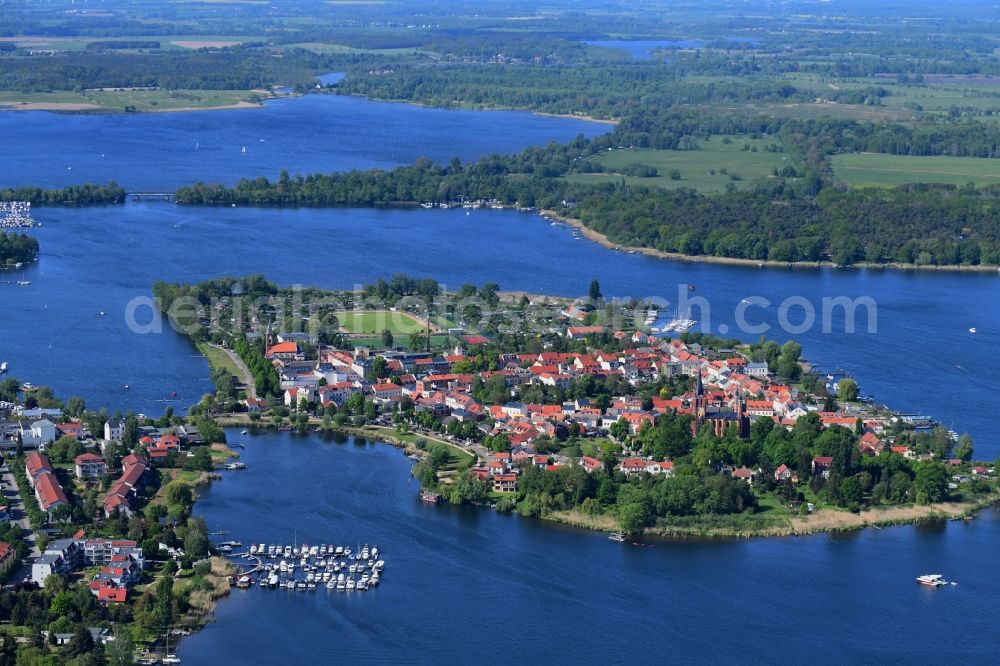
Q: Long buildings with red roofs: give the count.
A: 2